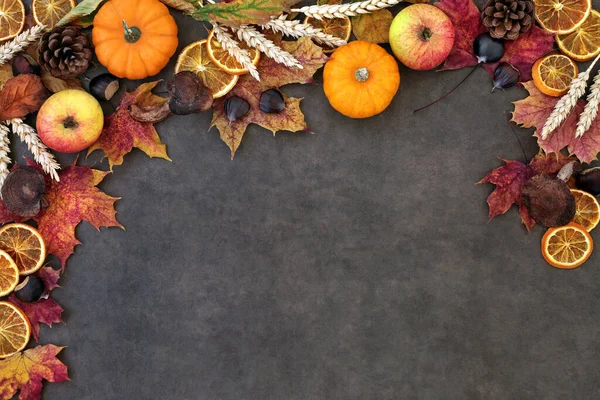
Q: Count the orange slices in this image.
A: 13